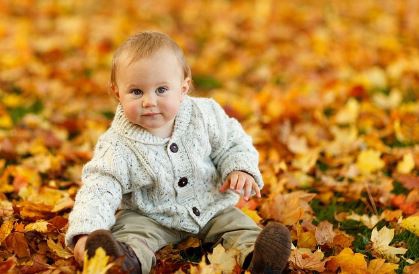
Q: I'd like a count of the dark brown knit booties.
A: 2